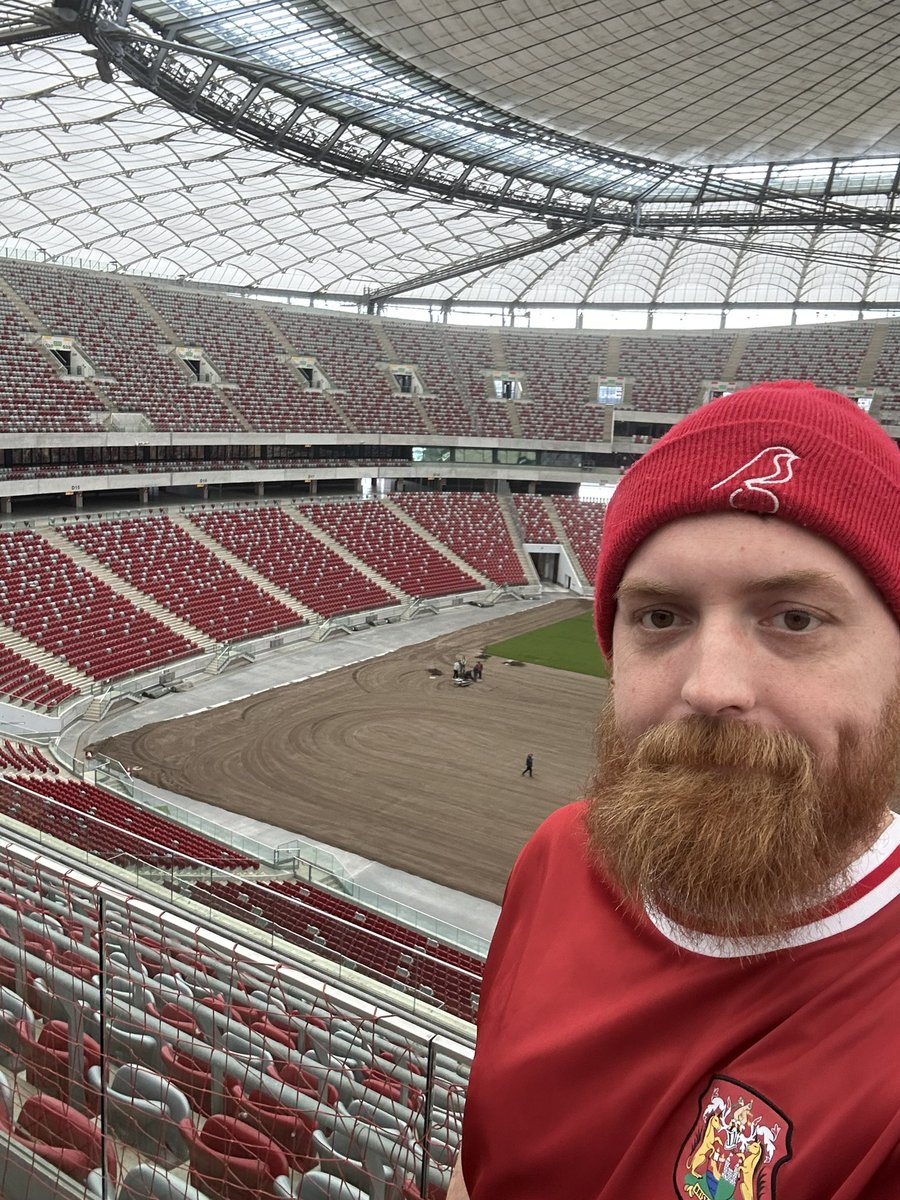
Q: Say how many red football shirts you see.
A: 1